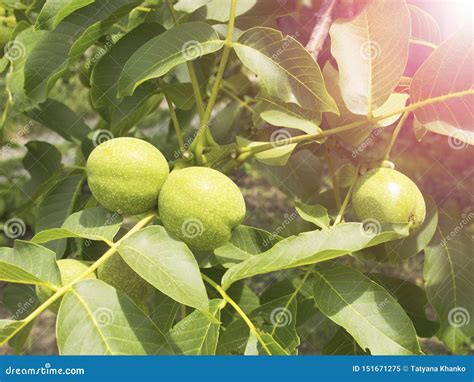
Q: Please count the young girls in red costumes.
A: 0